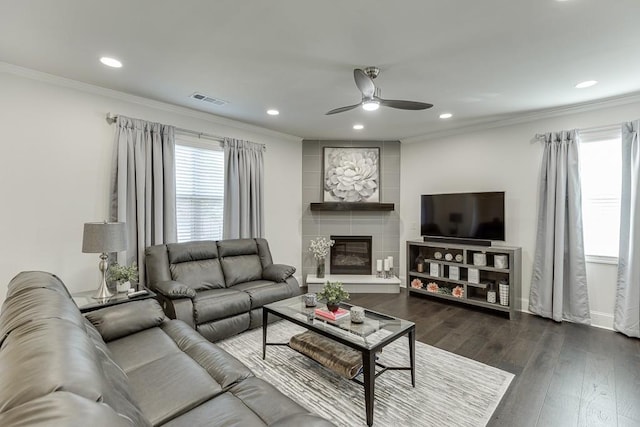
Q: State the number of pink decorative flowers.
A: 3